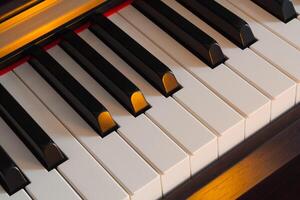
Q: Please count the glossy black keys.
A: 8